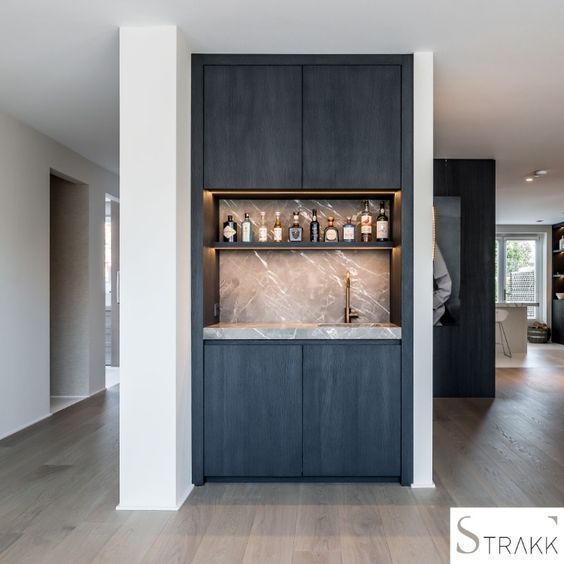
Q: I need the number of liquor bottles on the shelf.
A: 10